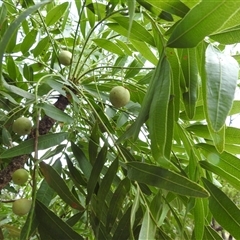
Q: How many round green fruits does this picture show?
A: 5